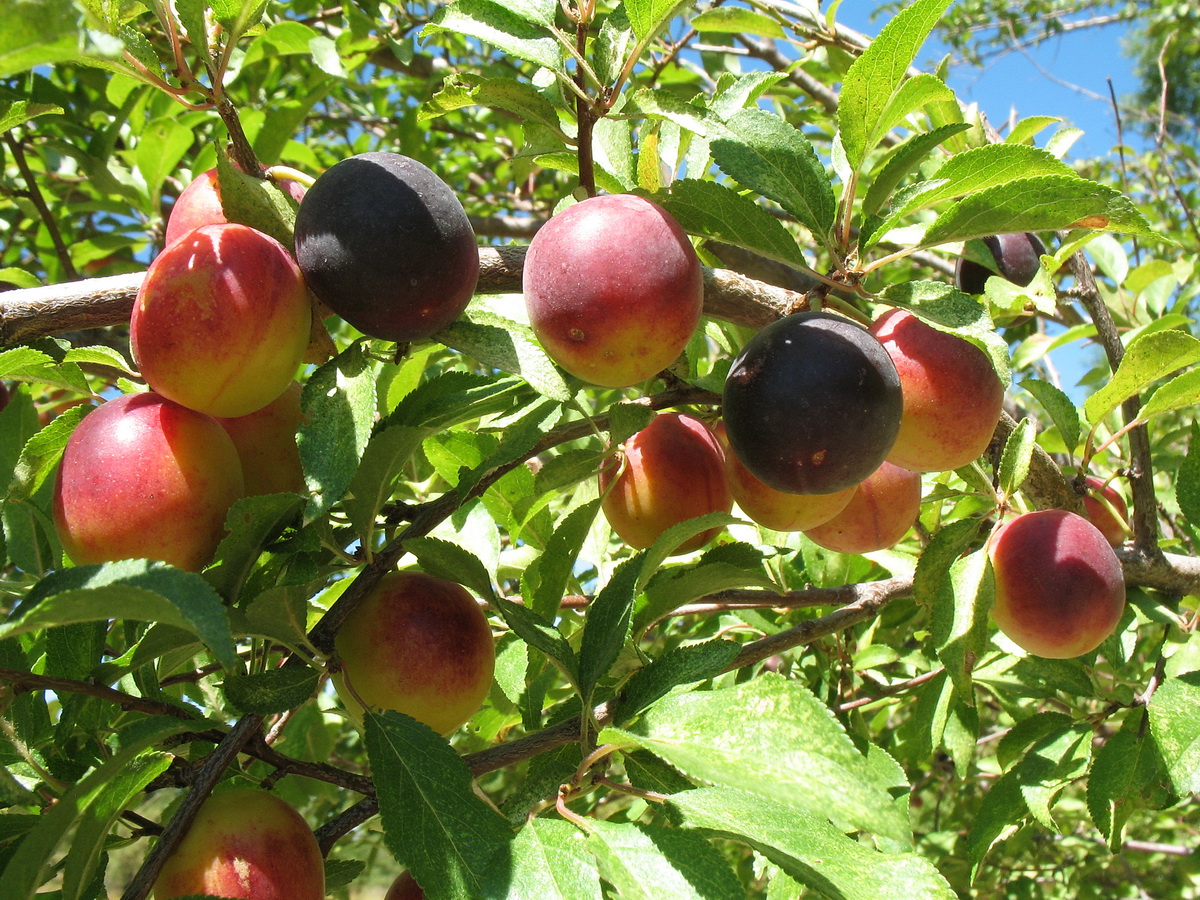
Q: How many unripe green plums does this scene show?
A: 0